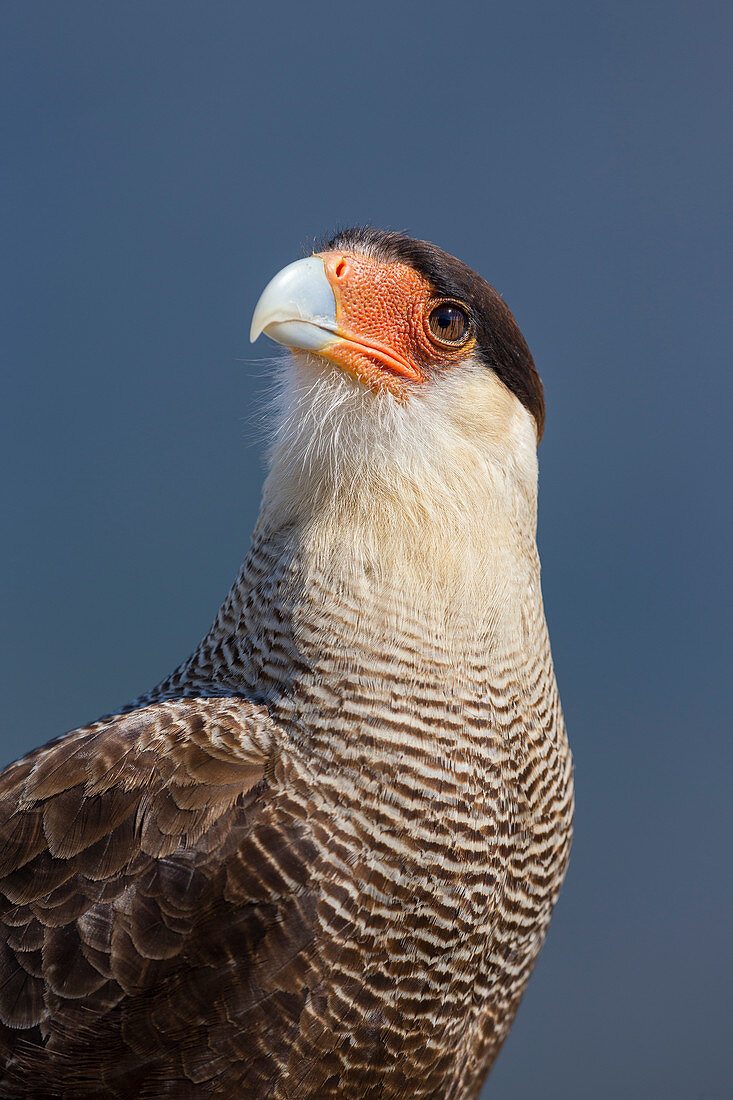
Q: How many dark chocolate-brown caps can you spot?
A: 1